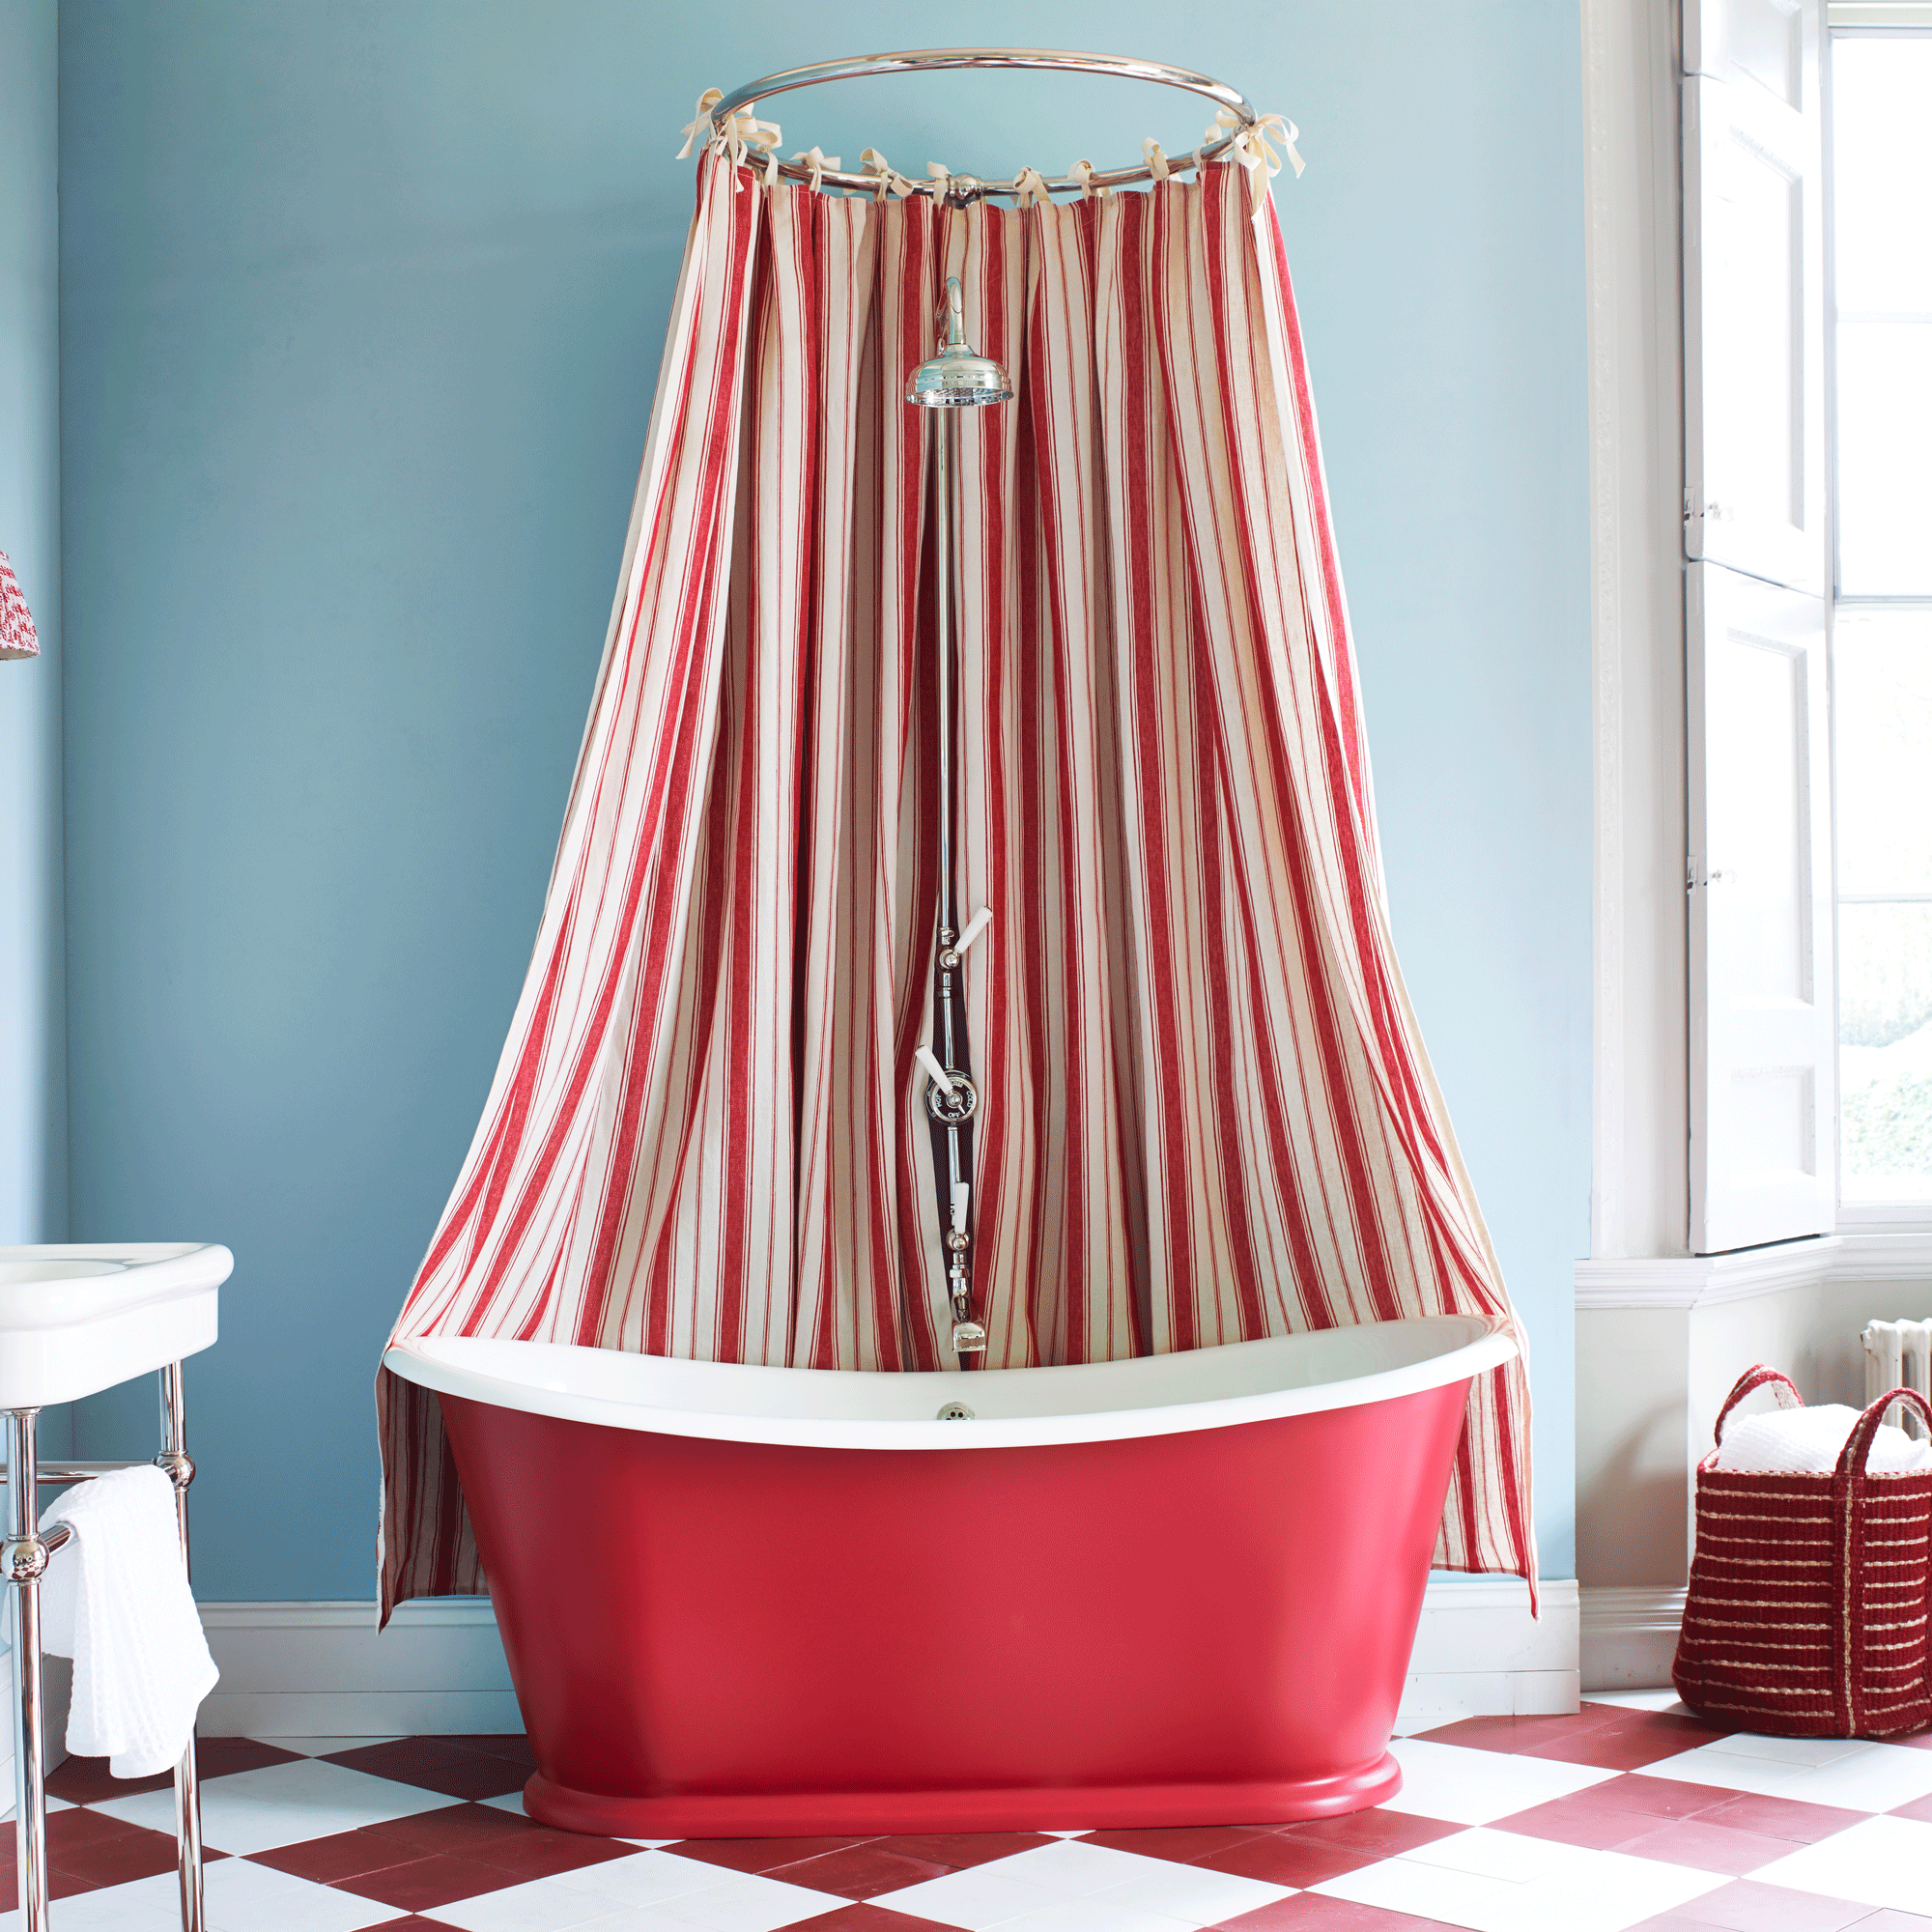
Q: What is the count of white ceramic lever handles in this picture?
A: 3